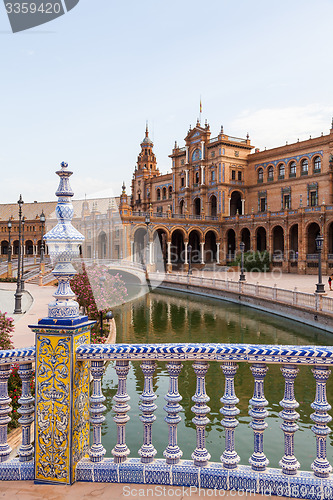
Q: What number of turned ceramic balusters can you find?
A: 11